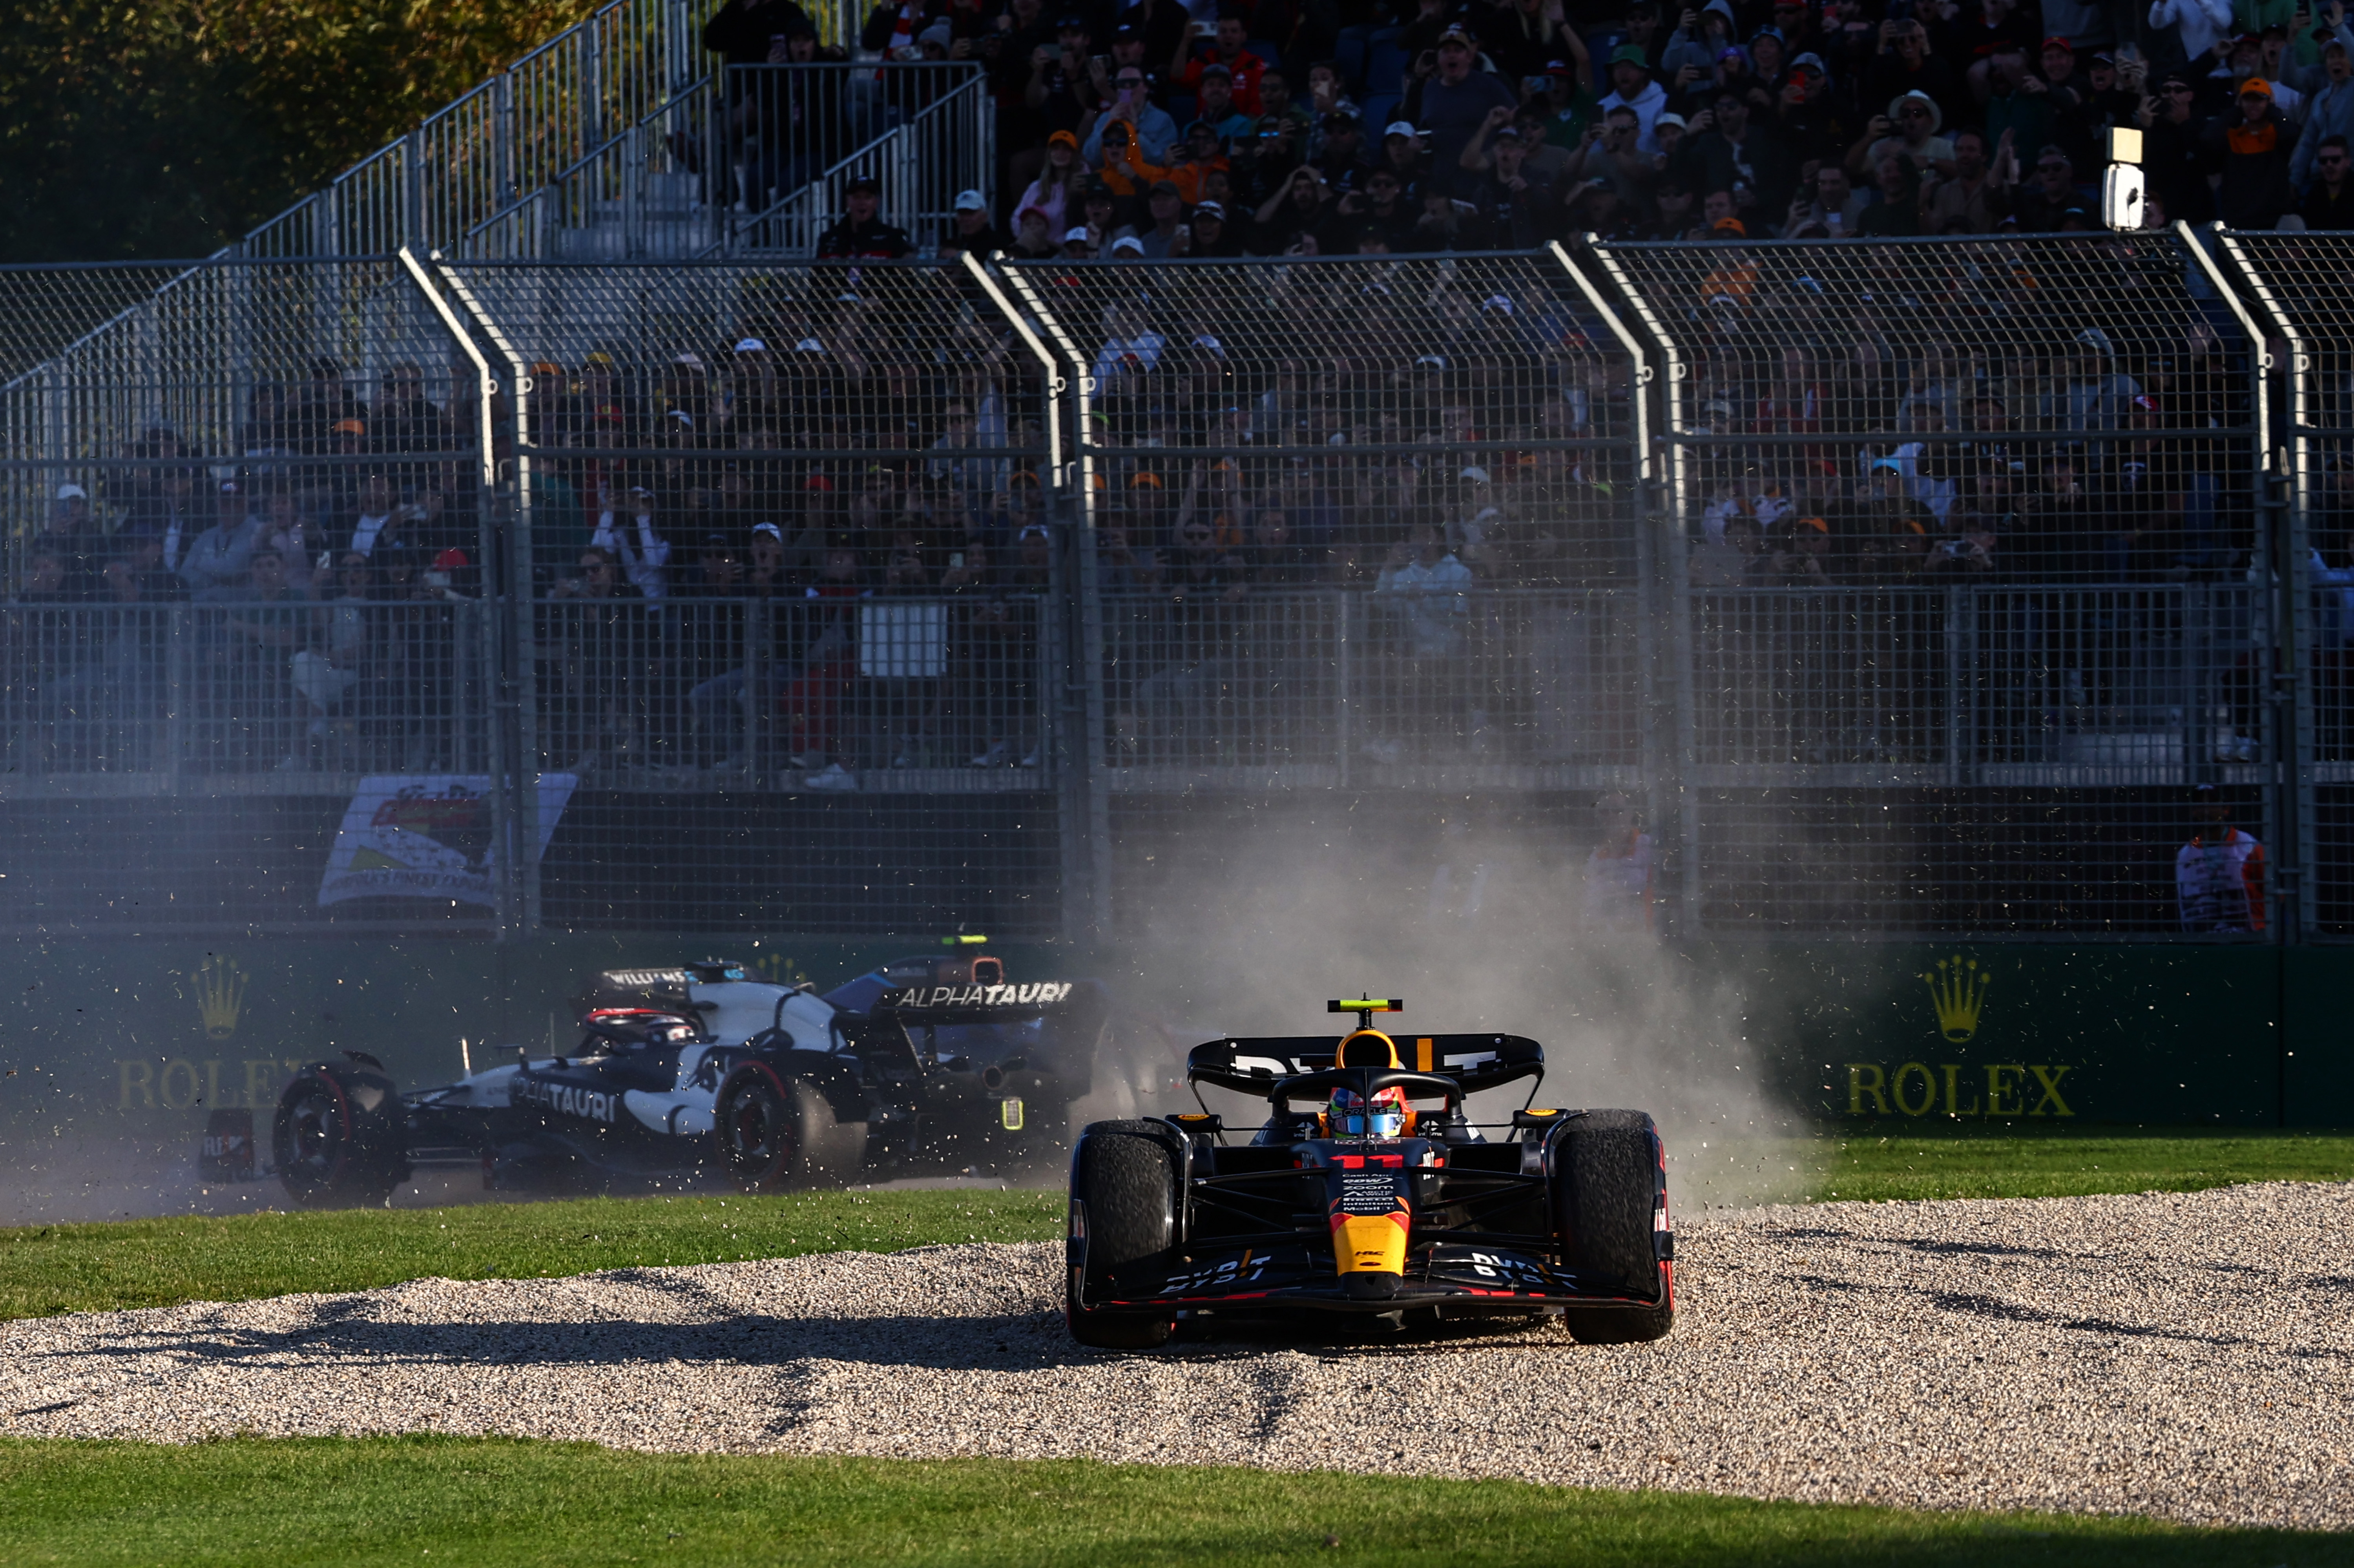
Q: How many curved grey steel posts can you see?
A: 8